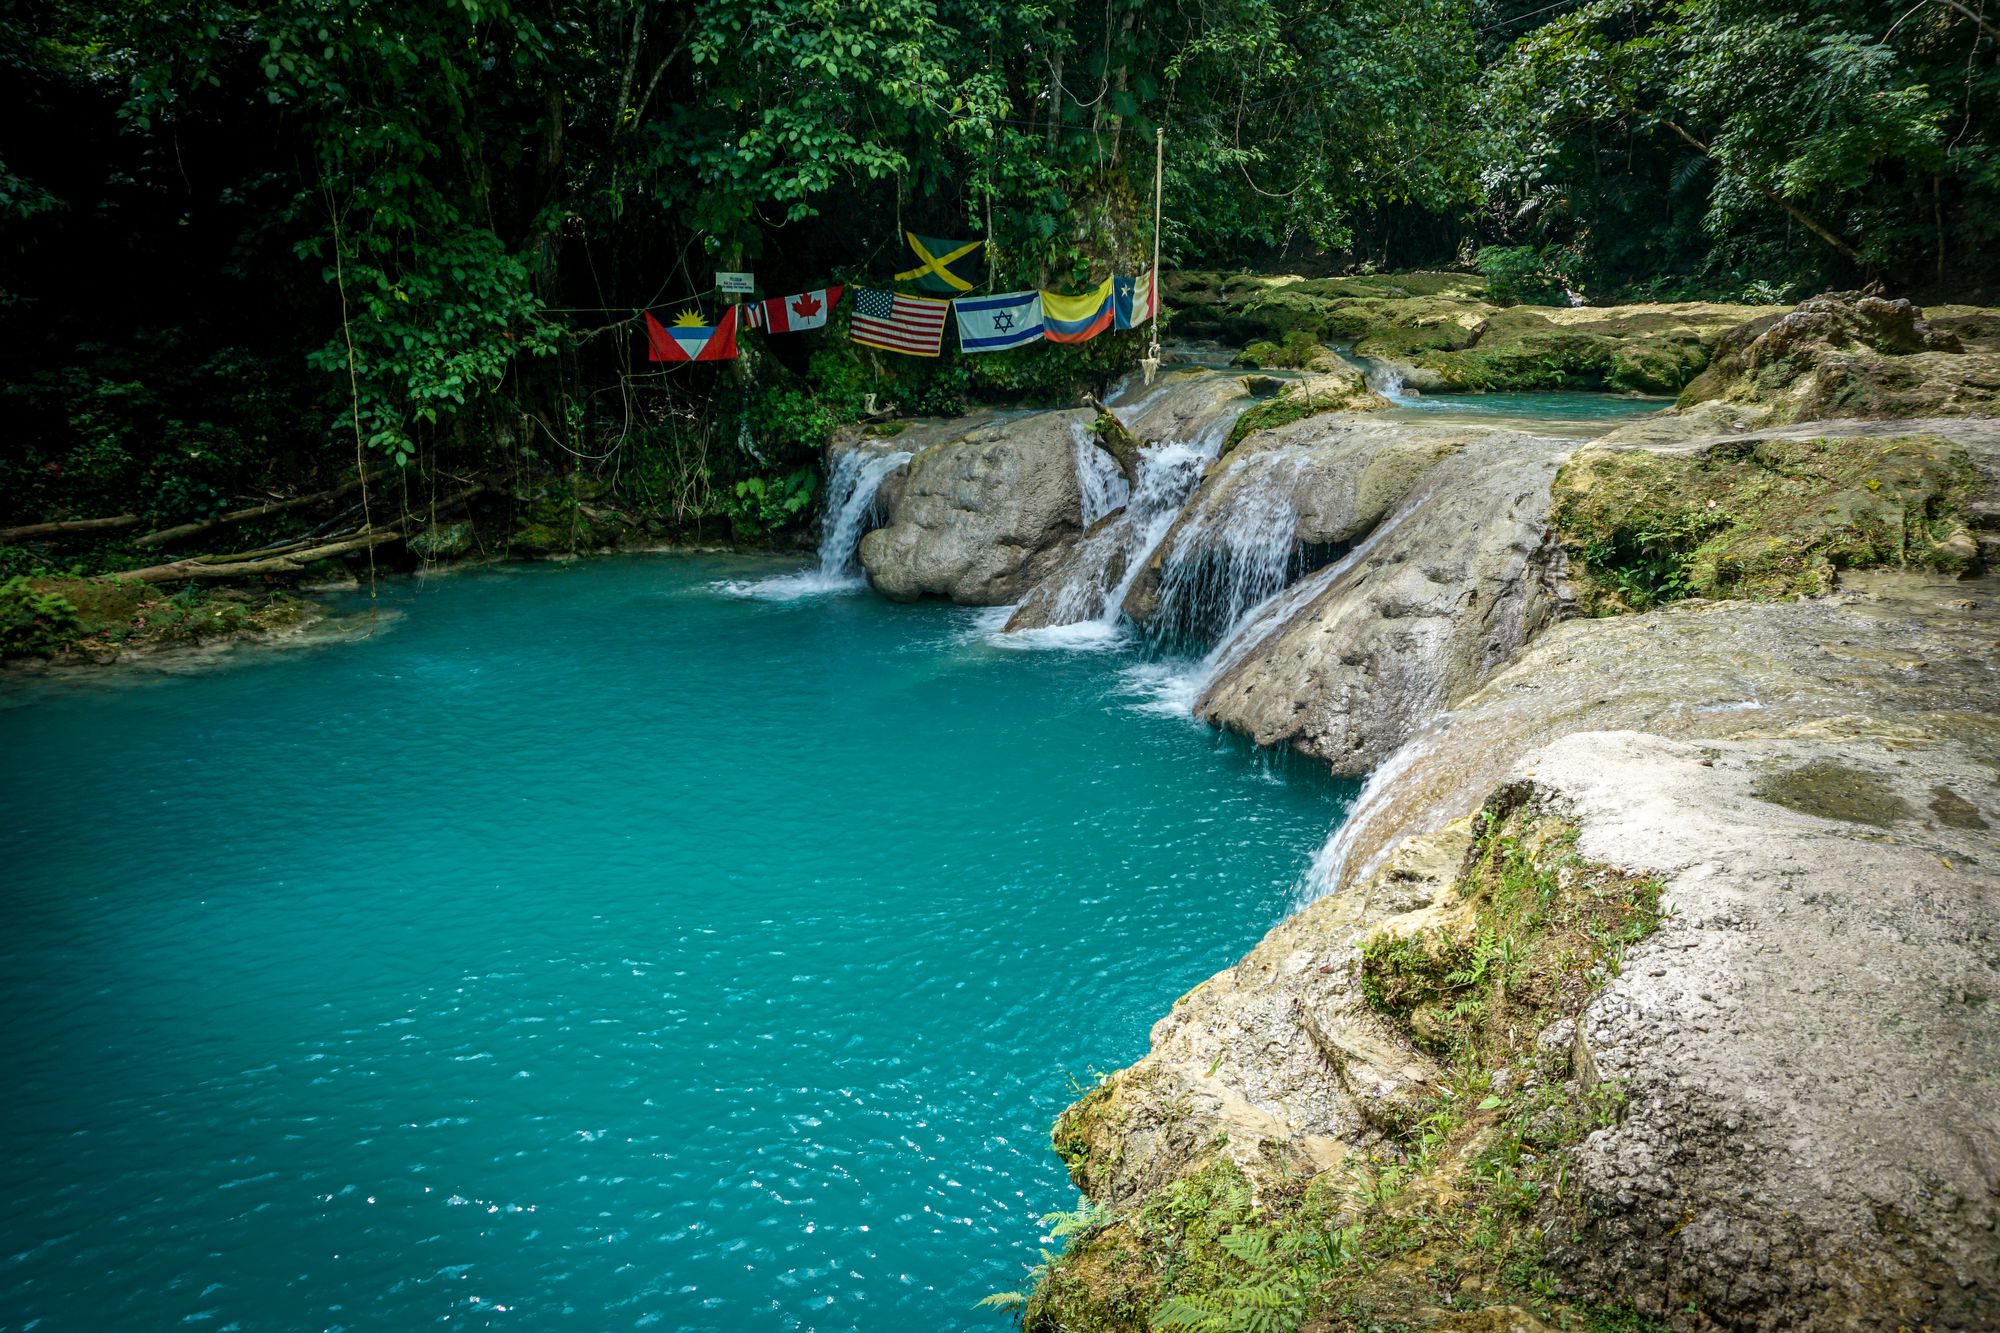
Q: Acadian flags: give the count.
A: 1